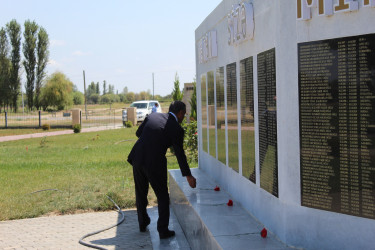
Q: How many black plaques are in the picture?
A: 7